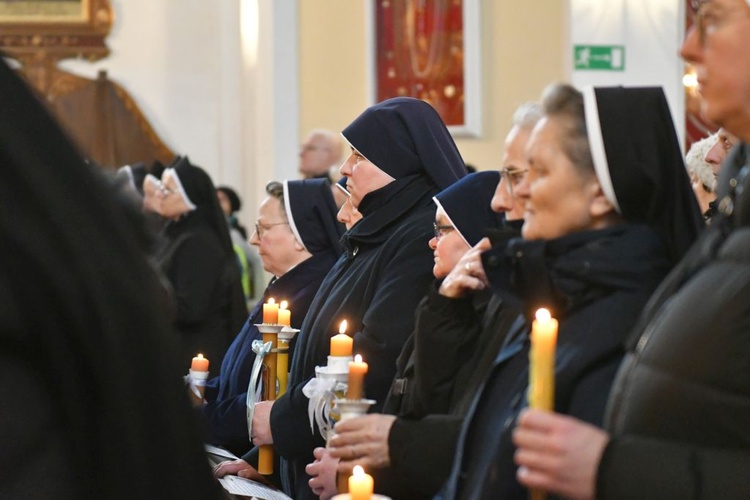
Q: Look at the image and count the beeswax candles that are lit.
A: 7